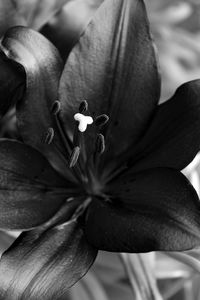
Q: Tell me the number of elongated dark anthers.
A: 6